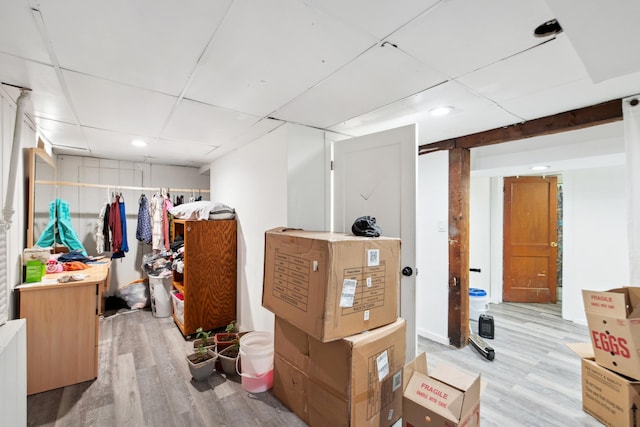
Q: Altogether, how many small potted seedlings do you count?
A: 4